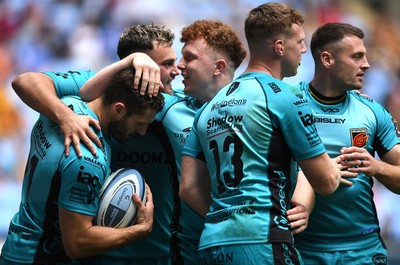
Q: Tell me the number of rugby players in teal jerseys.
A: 5